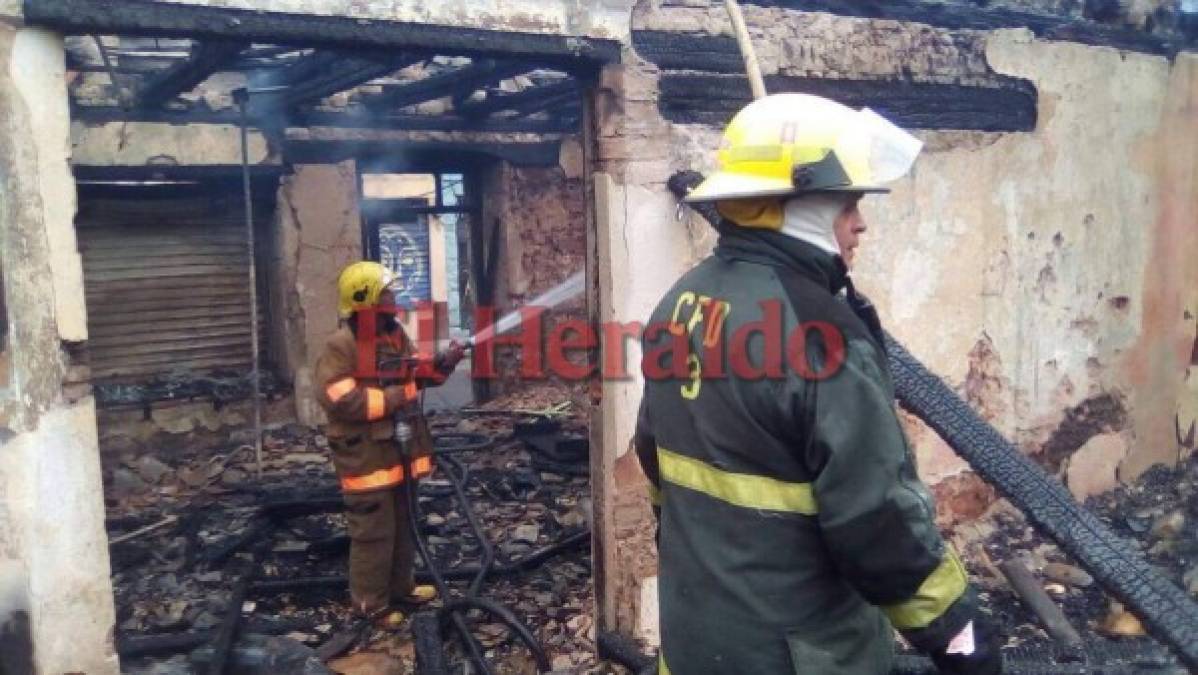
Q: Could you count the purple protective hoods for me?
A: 0